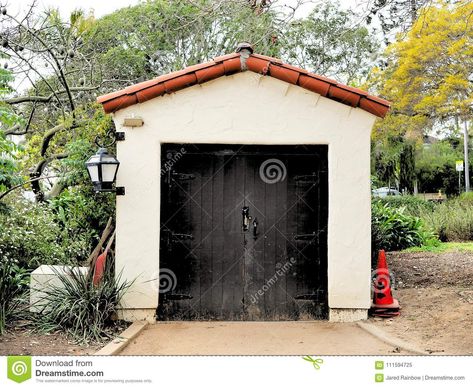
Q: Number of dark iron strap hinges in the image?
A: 6